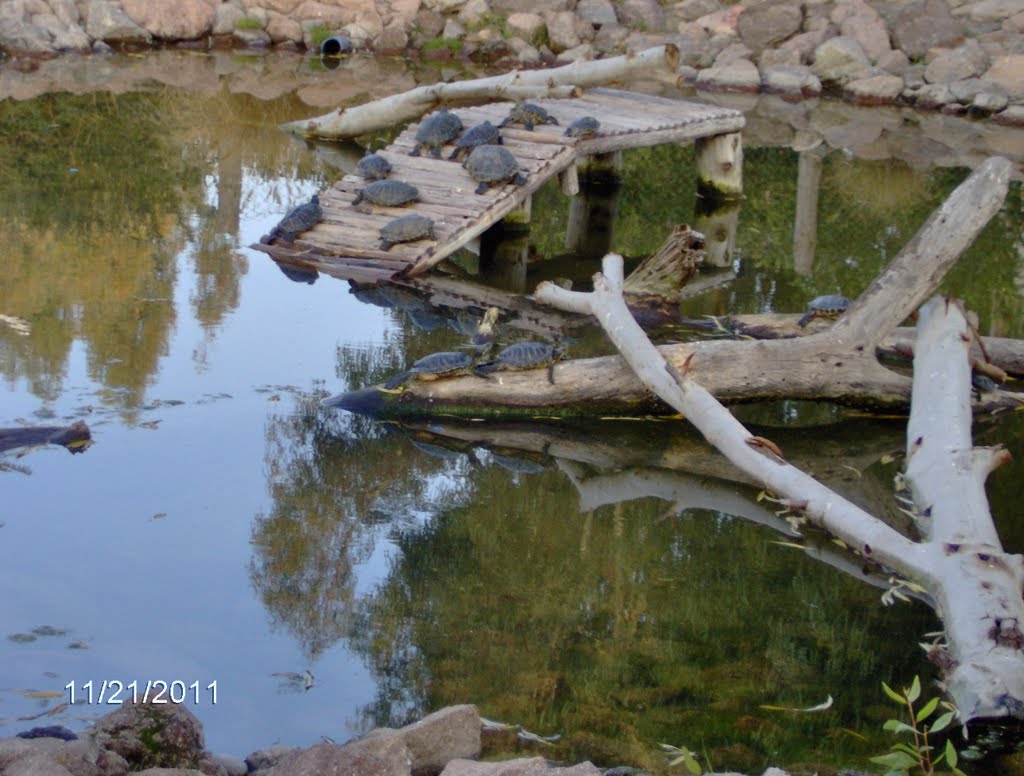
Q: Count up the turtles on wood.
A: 12